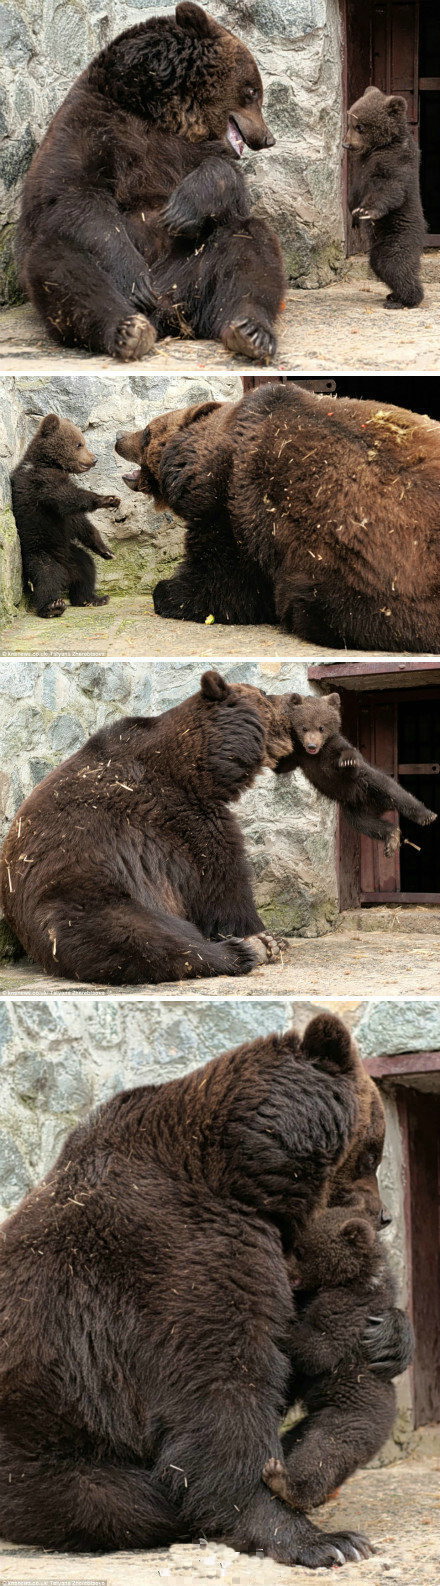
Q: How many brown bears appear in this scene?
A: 8